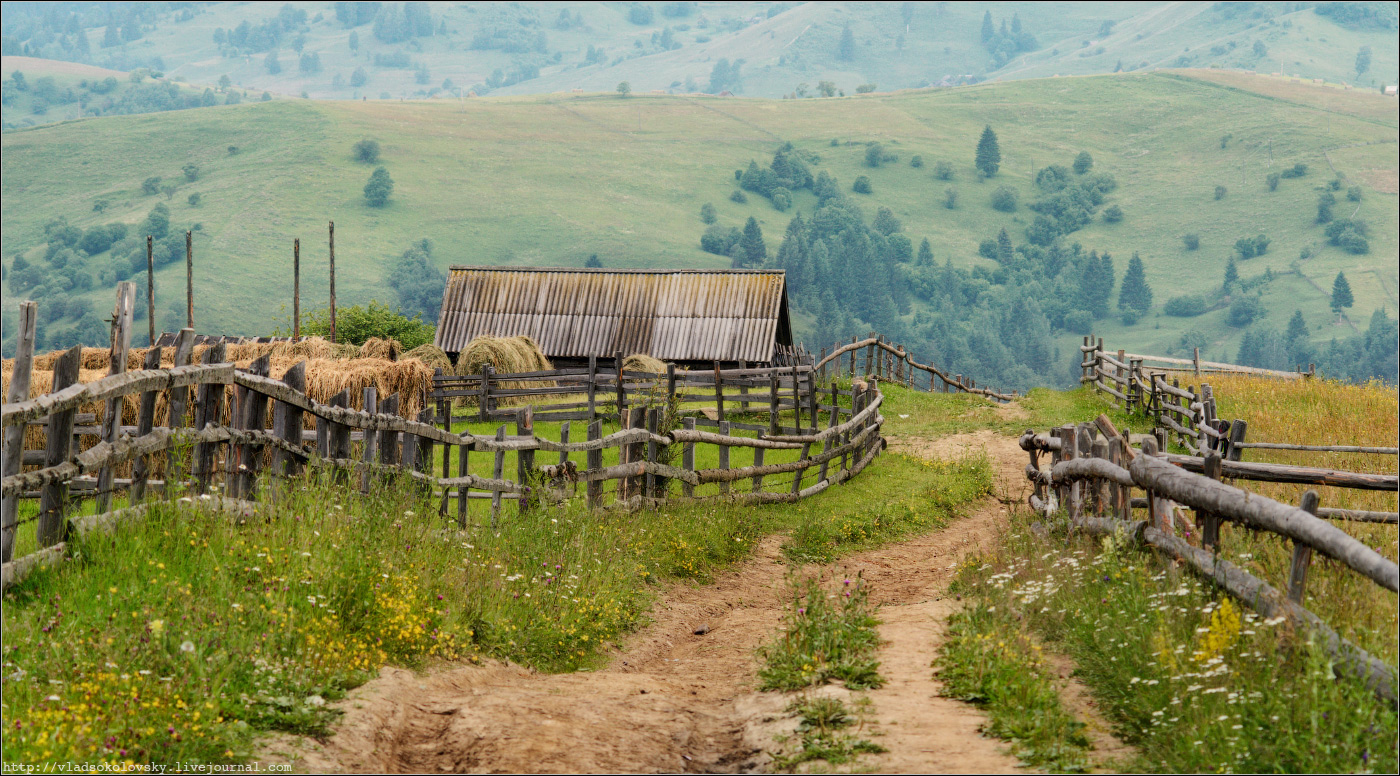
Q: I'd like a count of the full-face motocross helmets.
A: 0